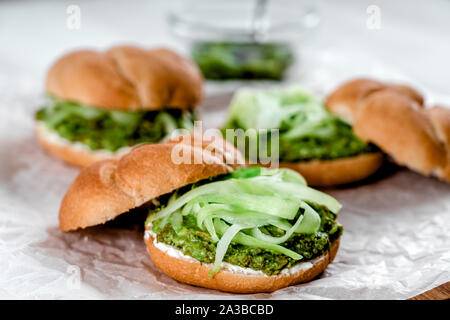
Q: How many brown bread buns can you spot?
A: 3